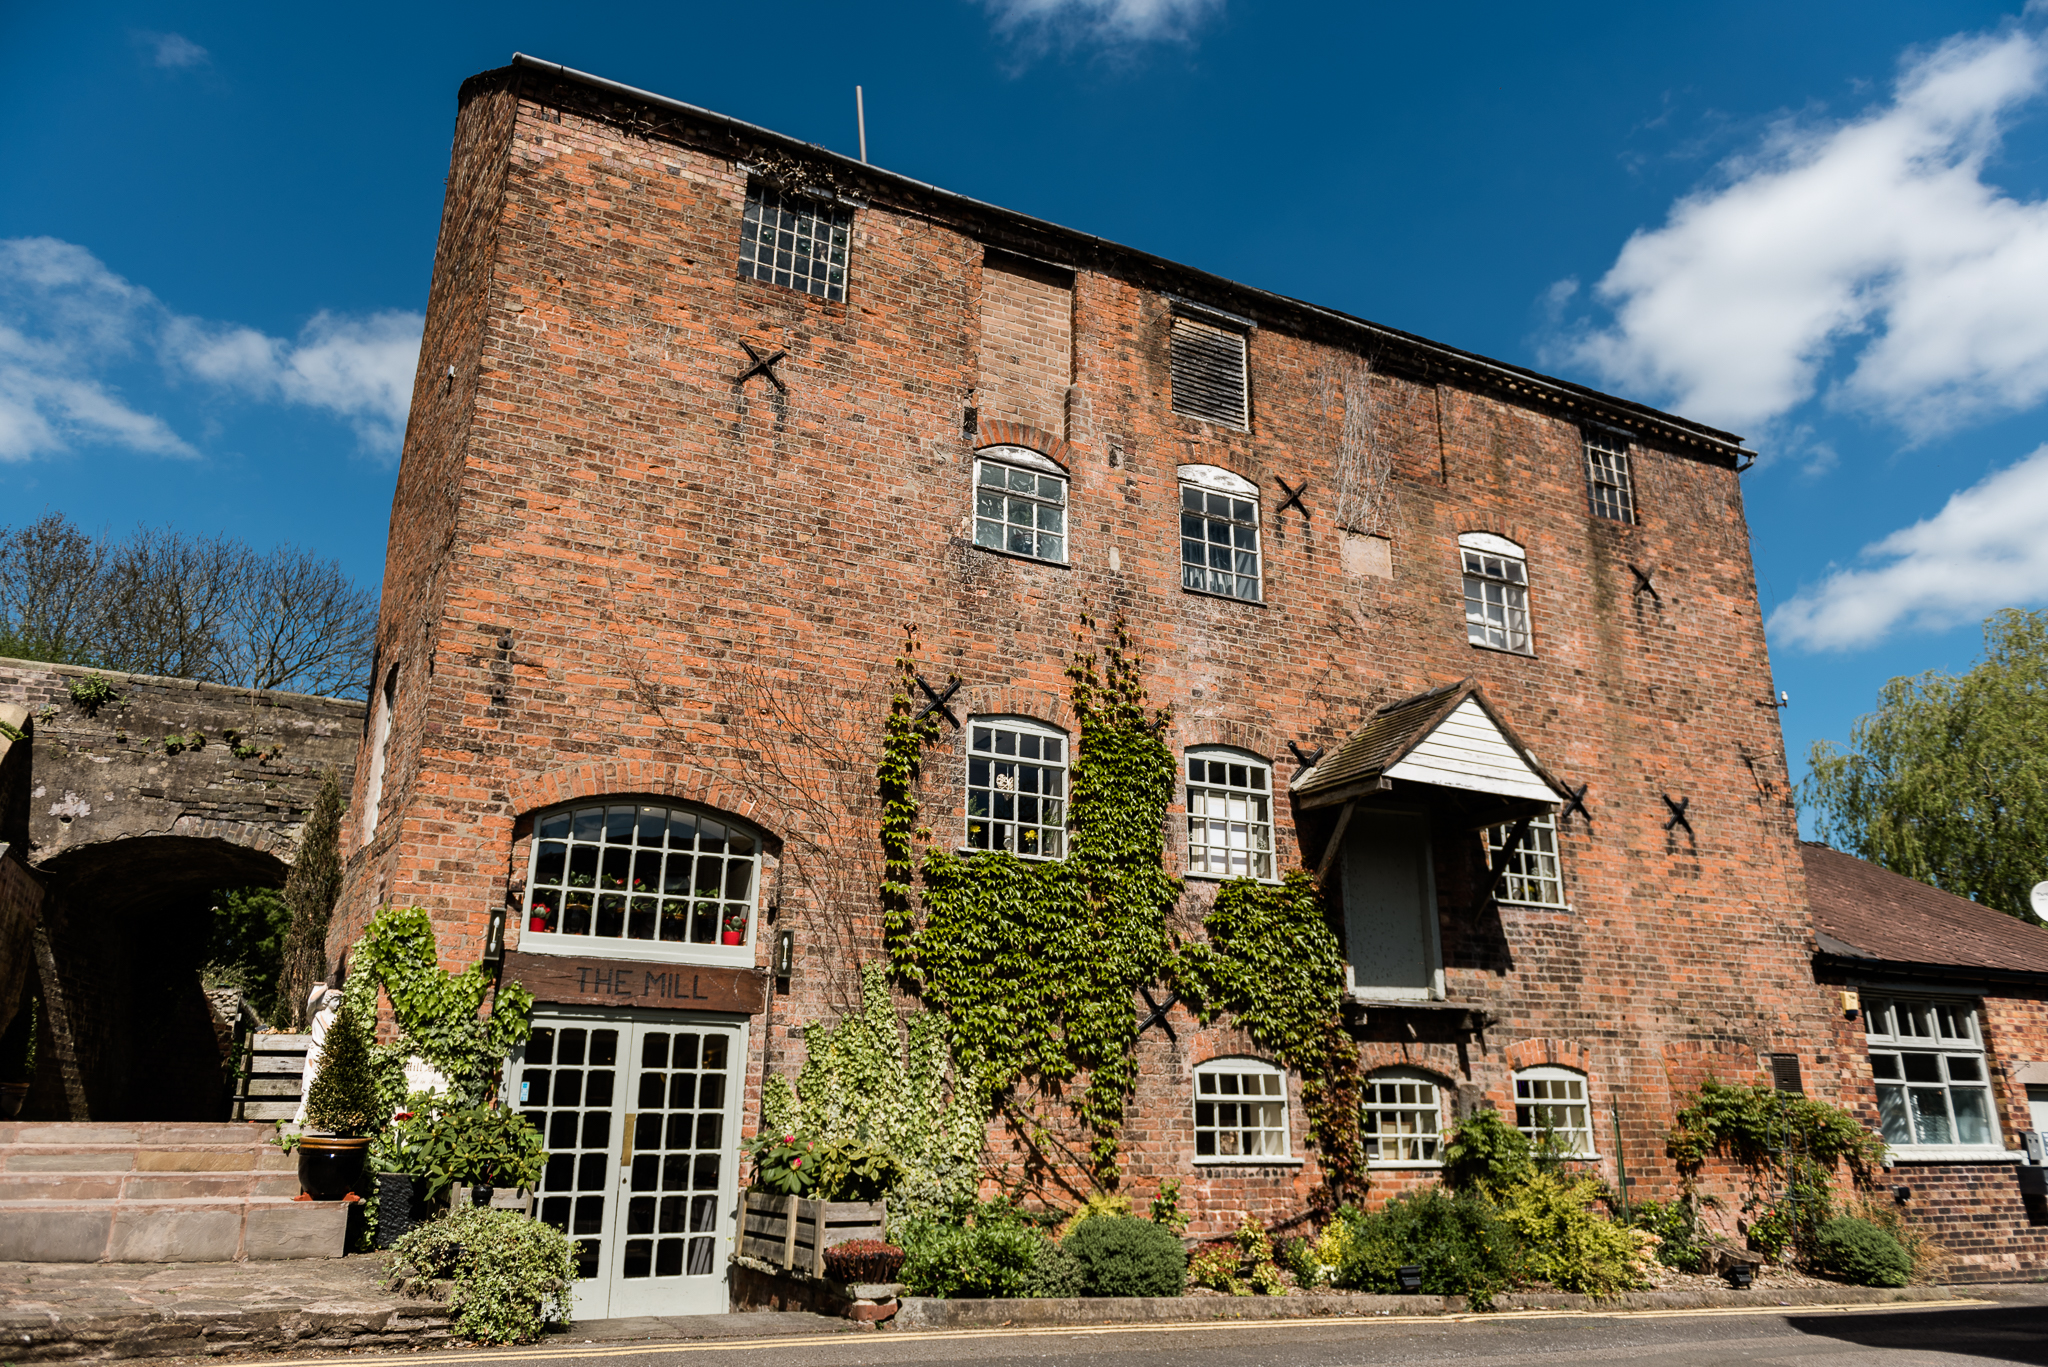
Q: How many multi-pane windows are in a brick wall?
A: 13